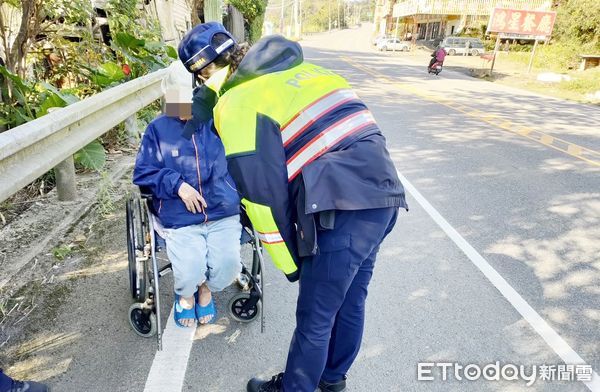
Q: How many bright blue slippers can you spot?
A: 2